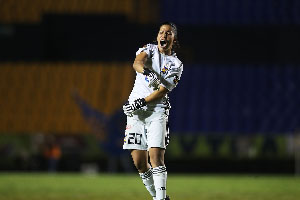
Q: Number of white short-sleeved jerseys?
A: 1